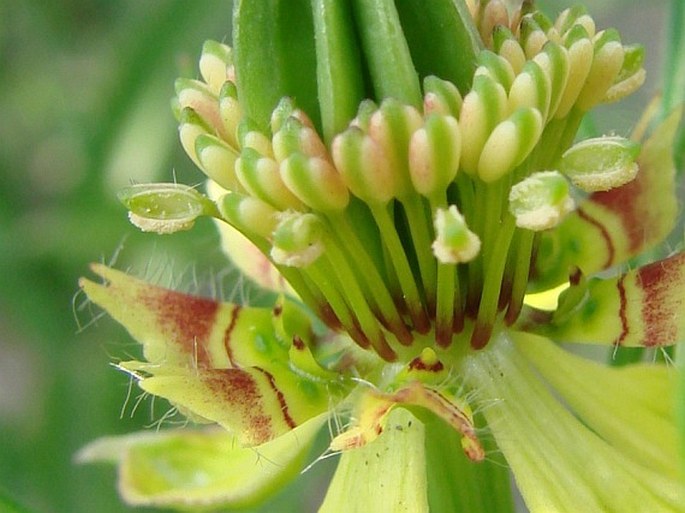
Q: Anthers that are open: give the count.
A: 5